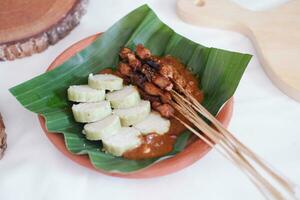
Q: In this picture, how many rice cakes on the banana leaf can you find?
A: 8